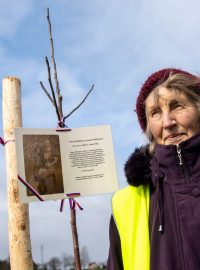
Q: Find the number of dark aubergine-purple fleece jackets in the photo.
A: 1